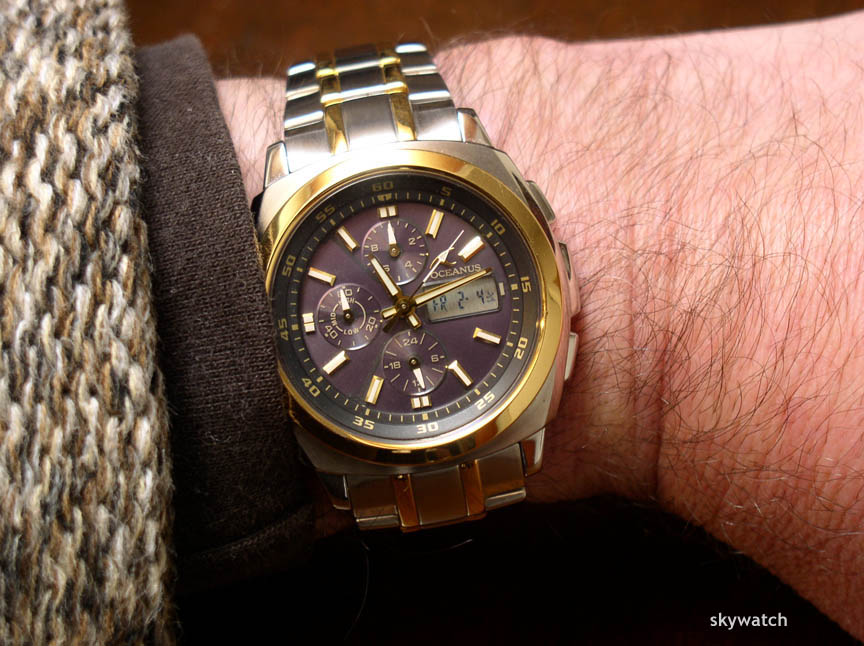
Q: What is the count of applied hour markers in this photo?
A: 11